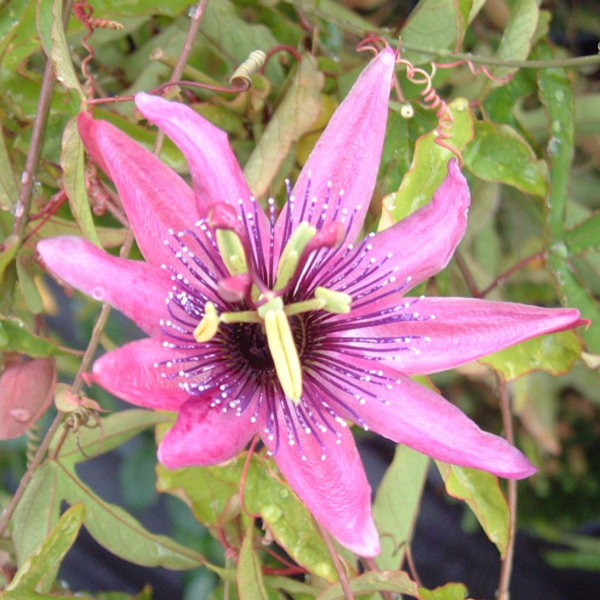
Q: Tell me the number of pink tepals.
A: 10